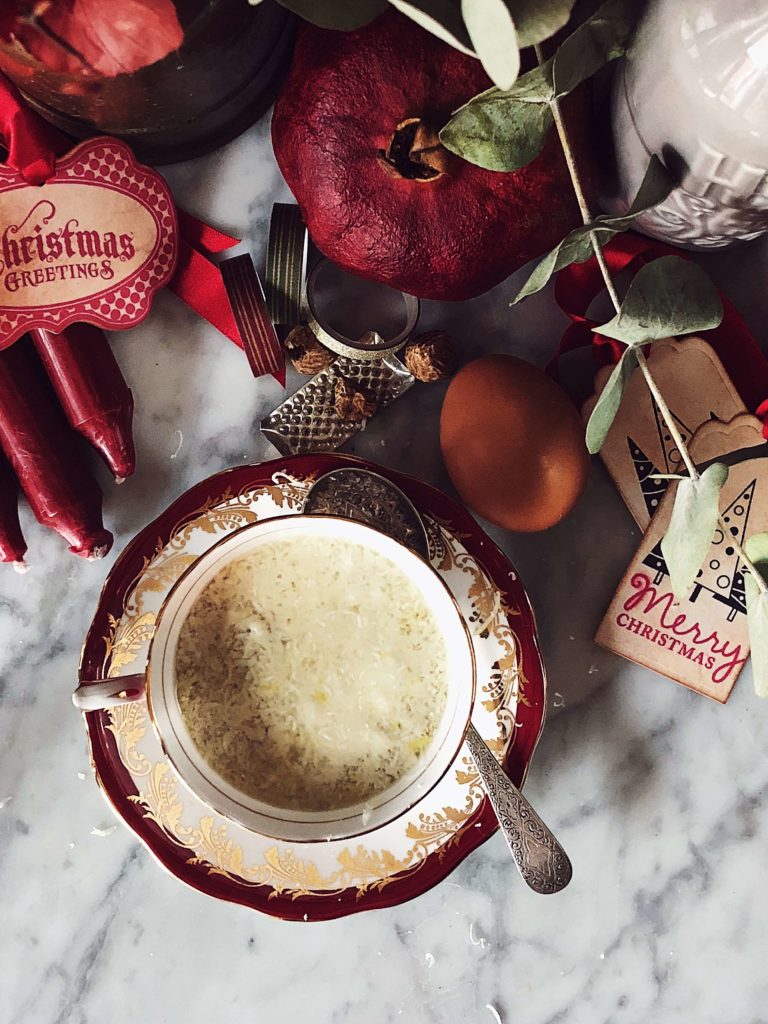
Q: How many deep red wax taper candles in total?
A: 3